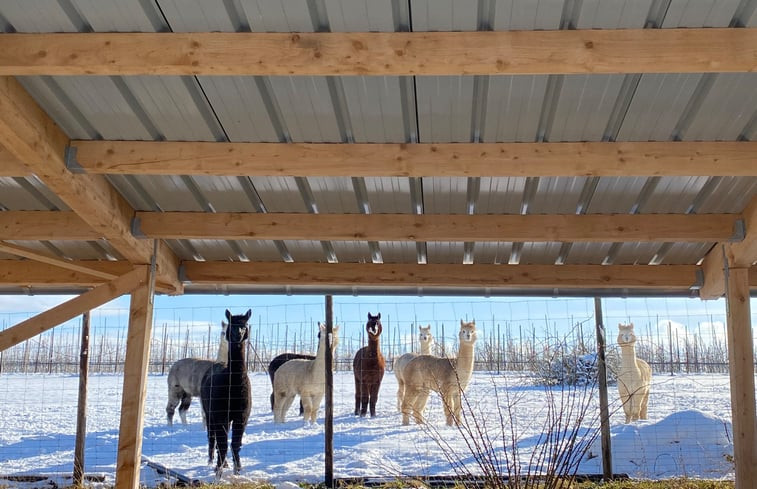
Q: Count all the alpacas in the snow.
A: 8